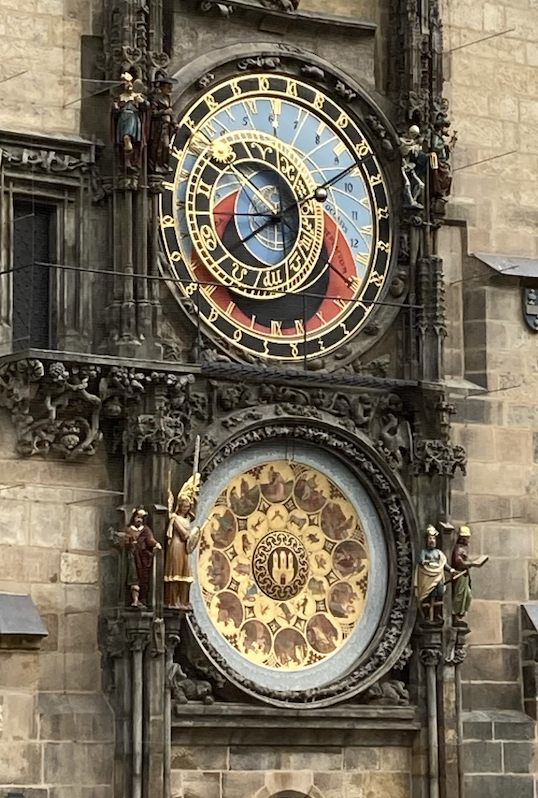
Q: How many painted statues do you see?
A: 8